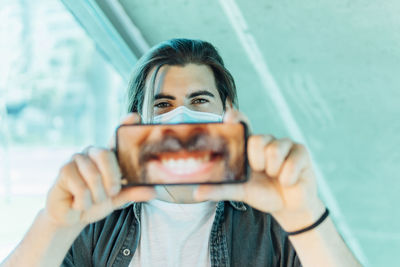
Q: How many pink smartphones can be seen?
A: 0